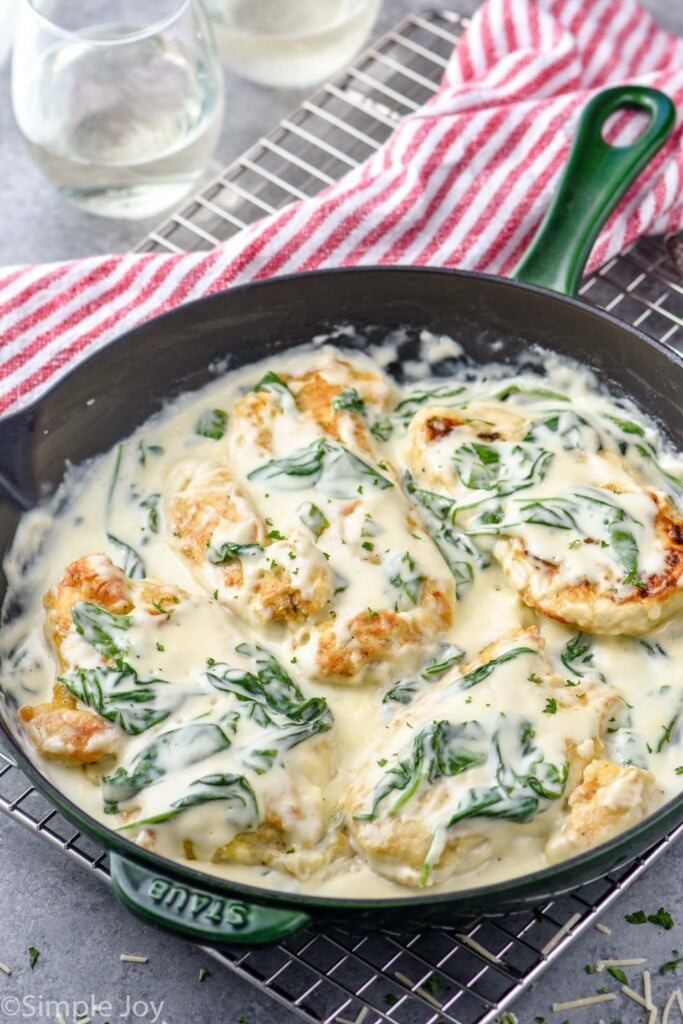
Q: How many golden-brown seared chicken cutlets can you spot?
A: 4